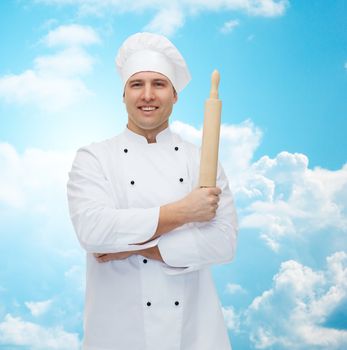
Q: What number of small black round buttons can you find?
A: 7